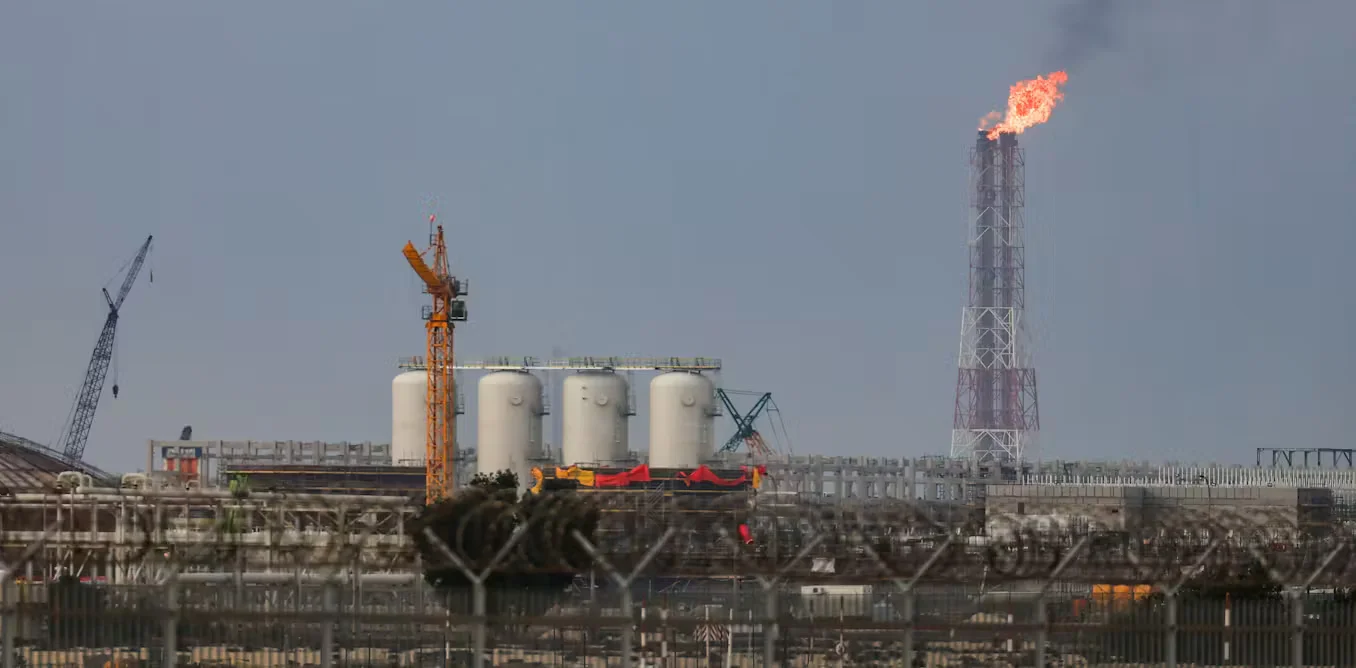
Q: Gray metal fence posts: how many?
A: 10